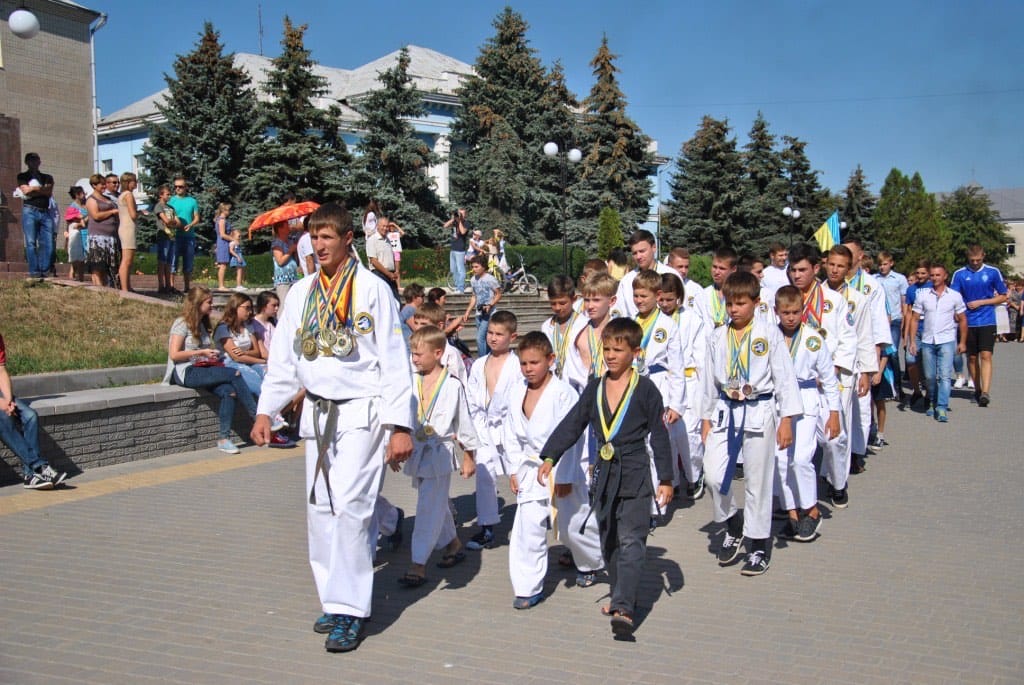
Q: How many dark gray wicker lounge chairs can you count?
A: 0